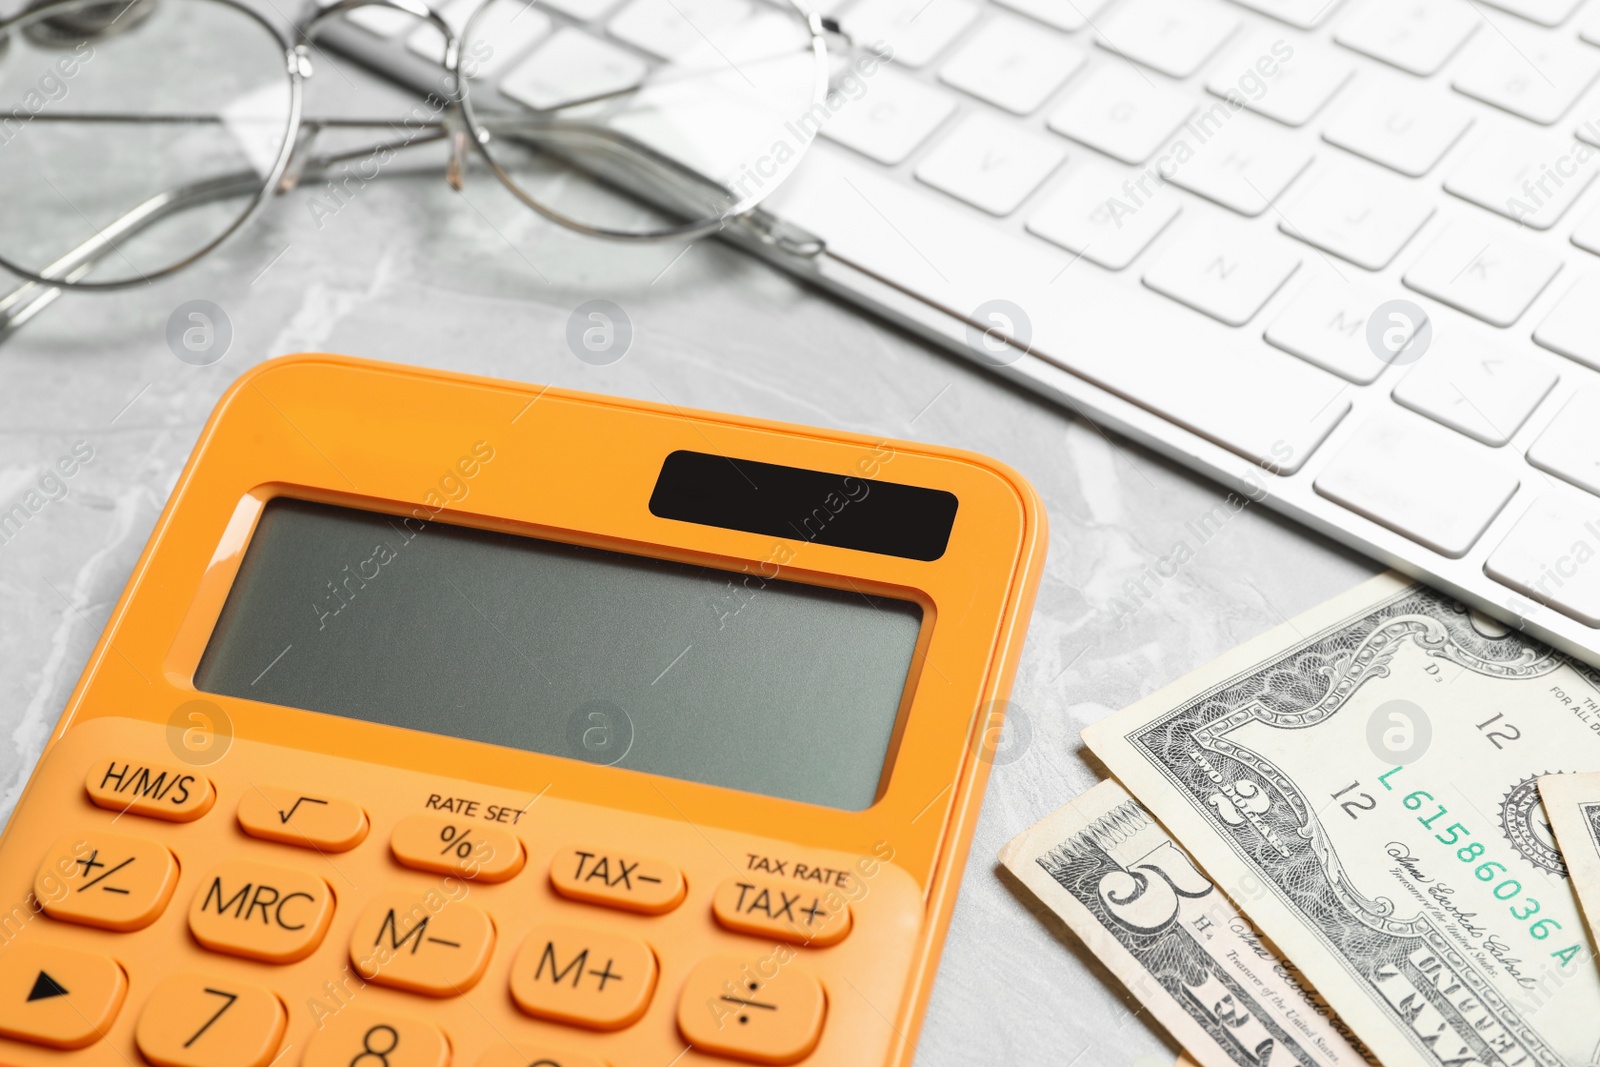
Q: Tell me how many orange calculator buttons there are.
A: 14